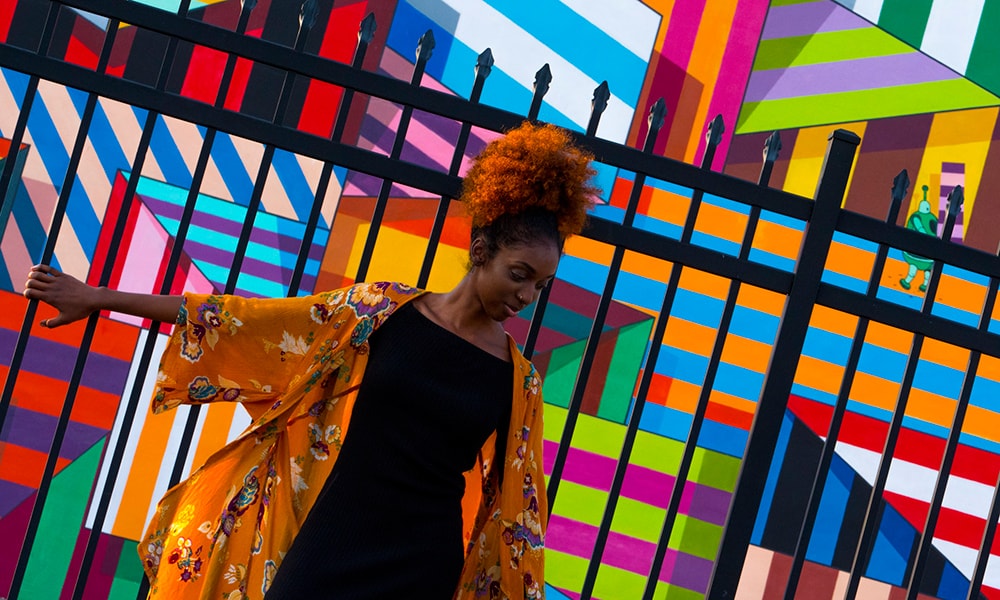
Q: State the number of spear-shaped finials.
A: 12